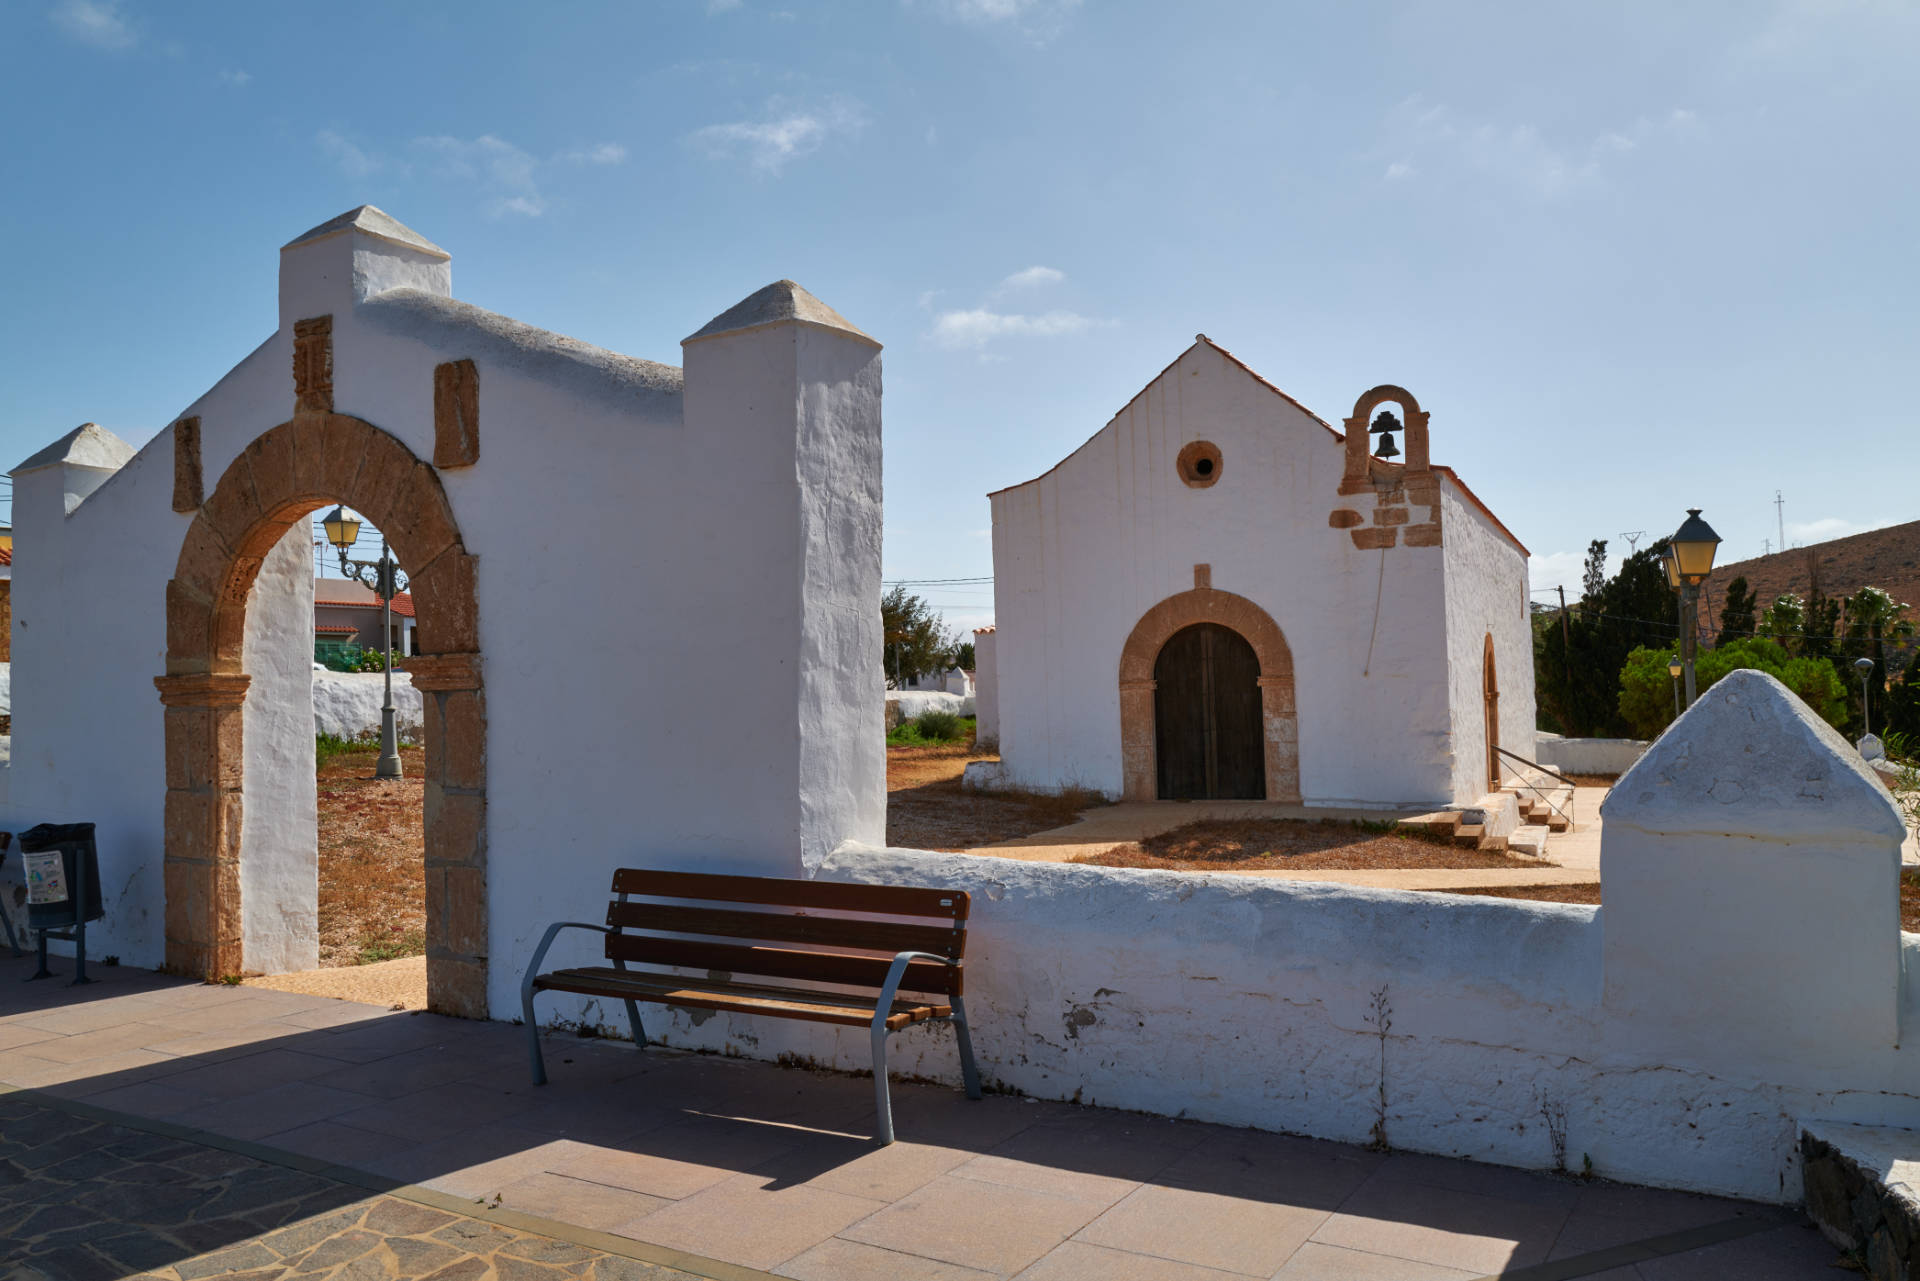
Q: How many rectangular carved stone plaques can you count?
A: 3